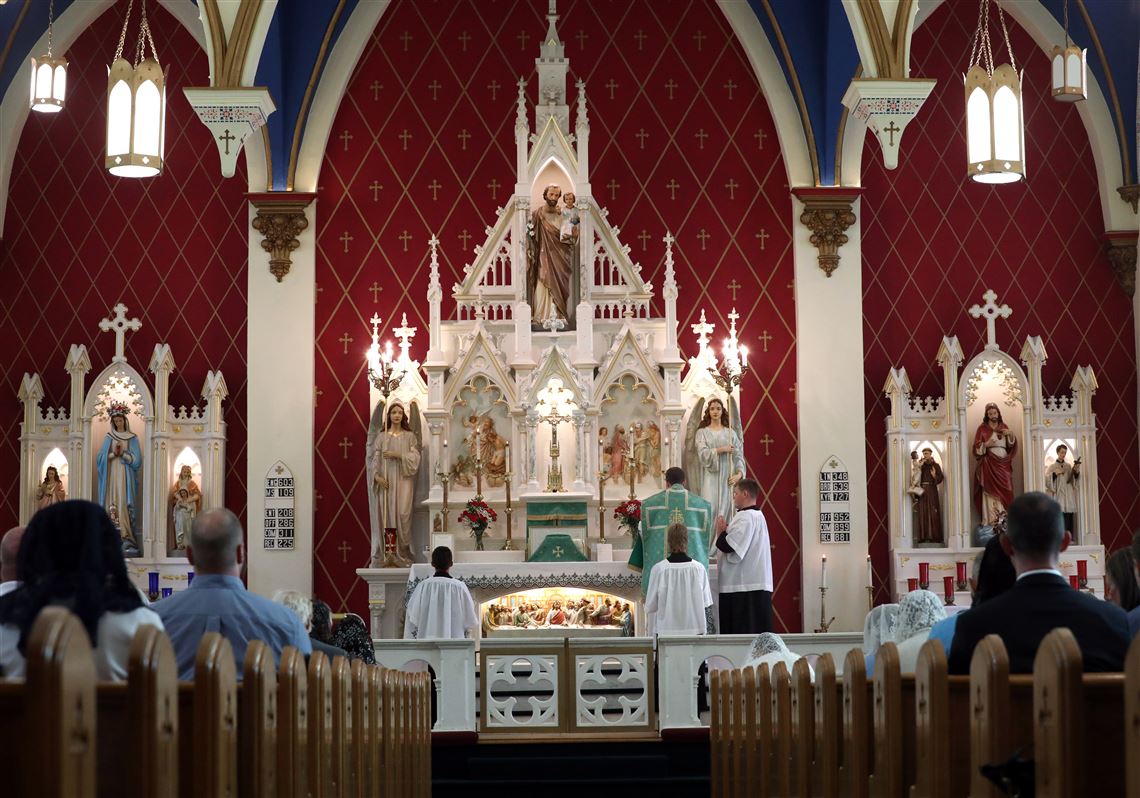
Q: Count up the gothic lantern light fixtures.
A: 4